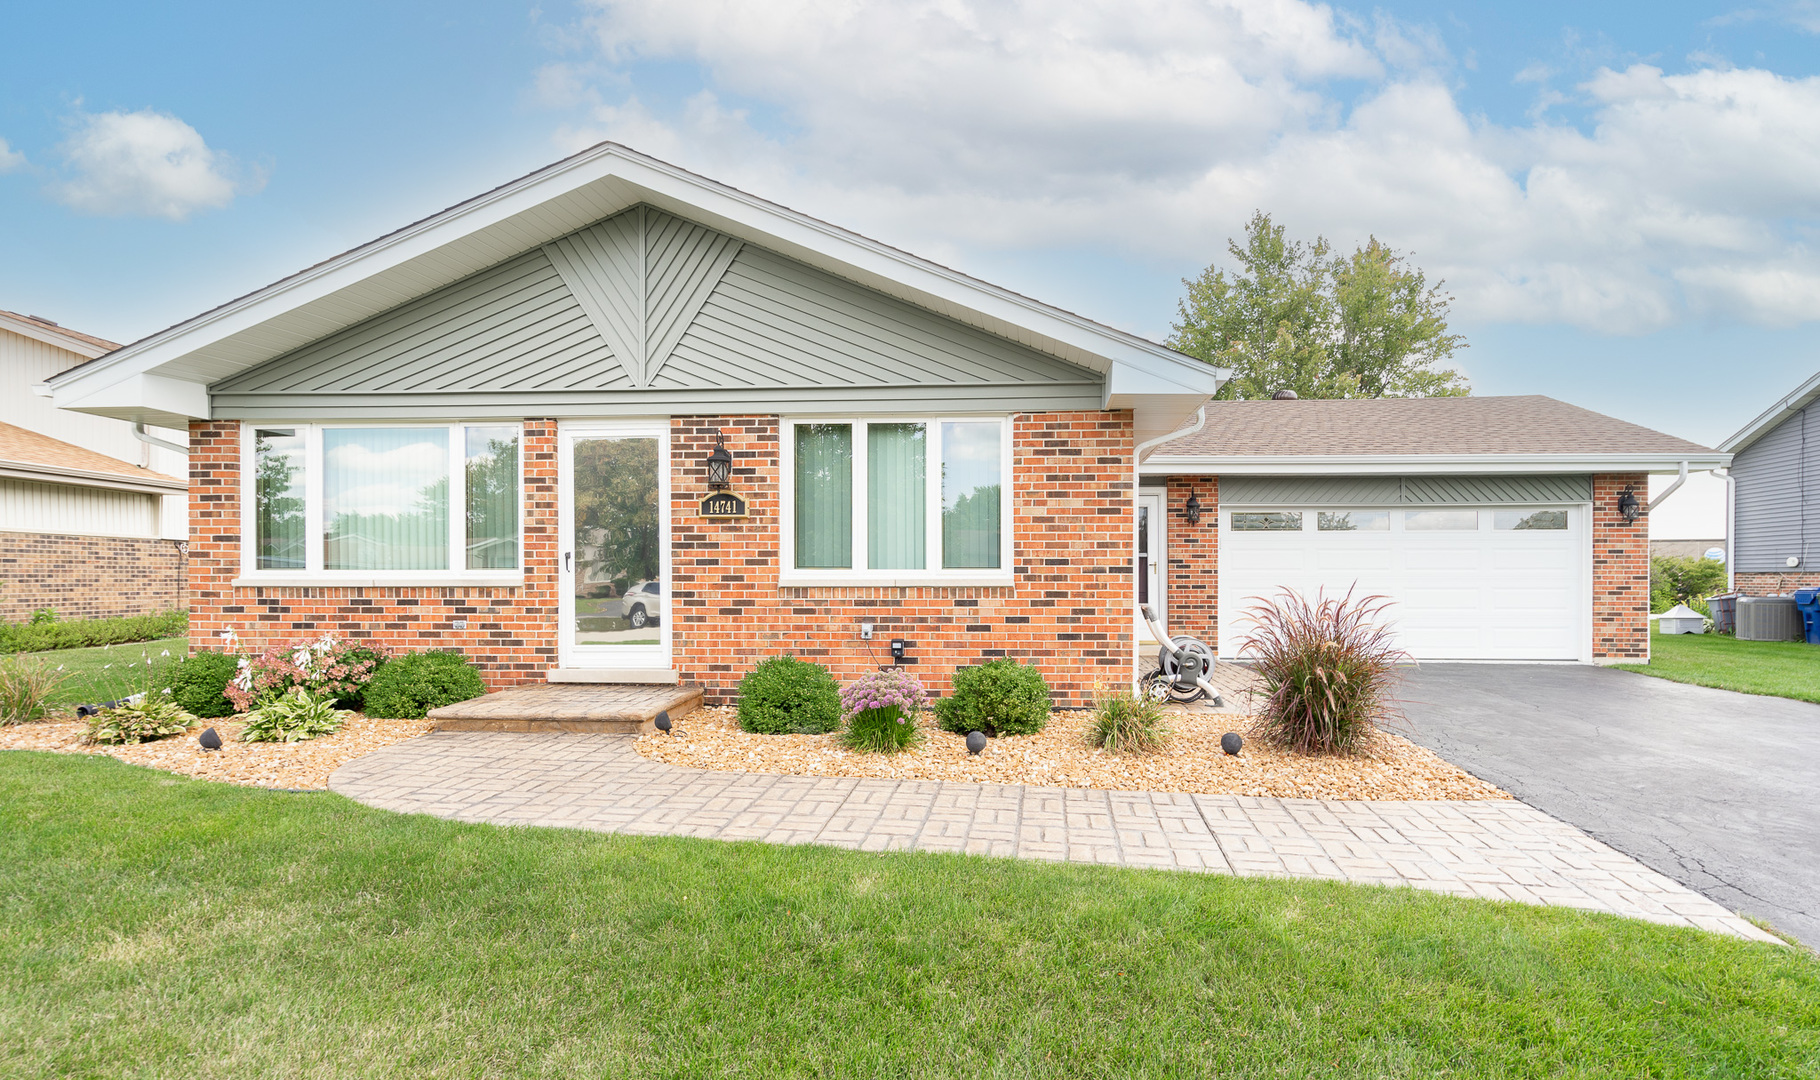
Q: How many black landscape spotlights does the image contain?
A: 4